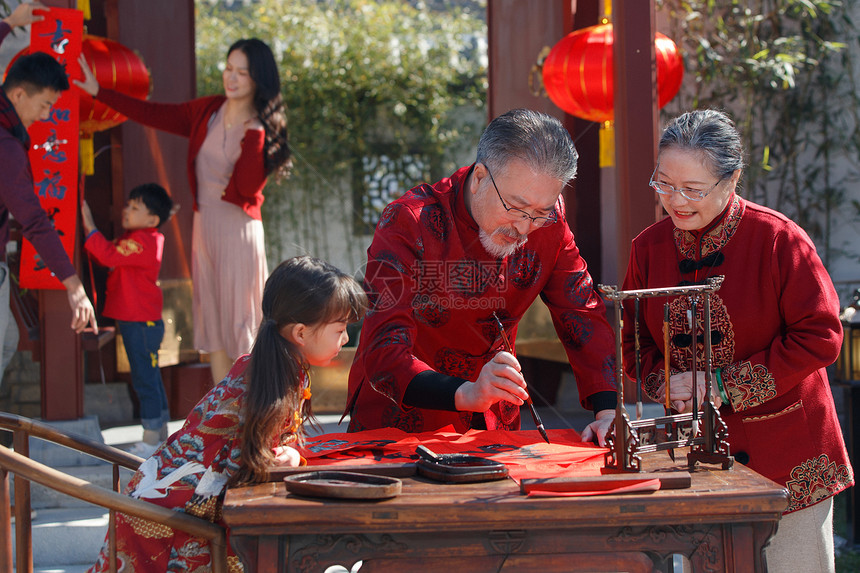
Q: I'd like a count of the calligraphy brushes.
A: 4